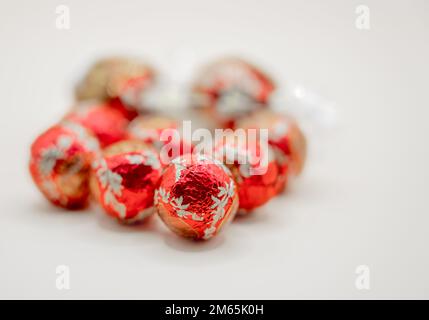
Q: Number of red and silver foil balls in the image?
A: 9